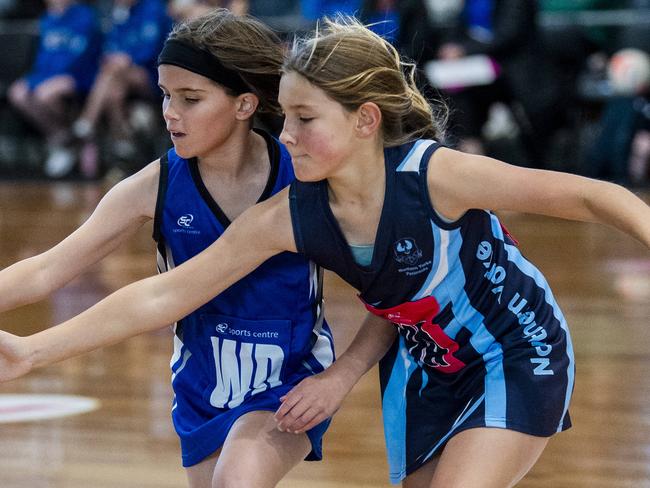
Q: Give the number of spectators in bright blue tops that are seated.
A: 2